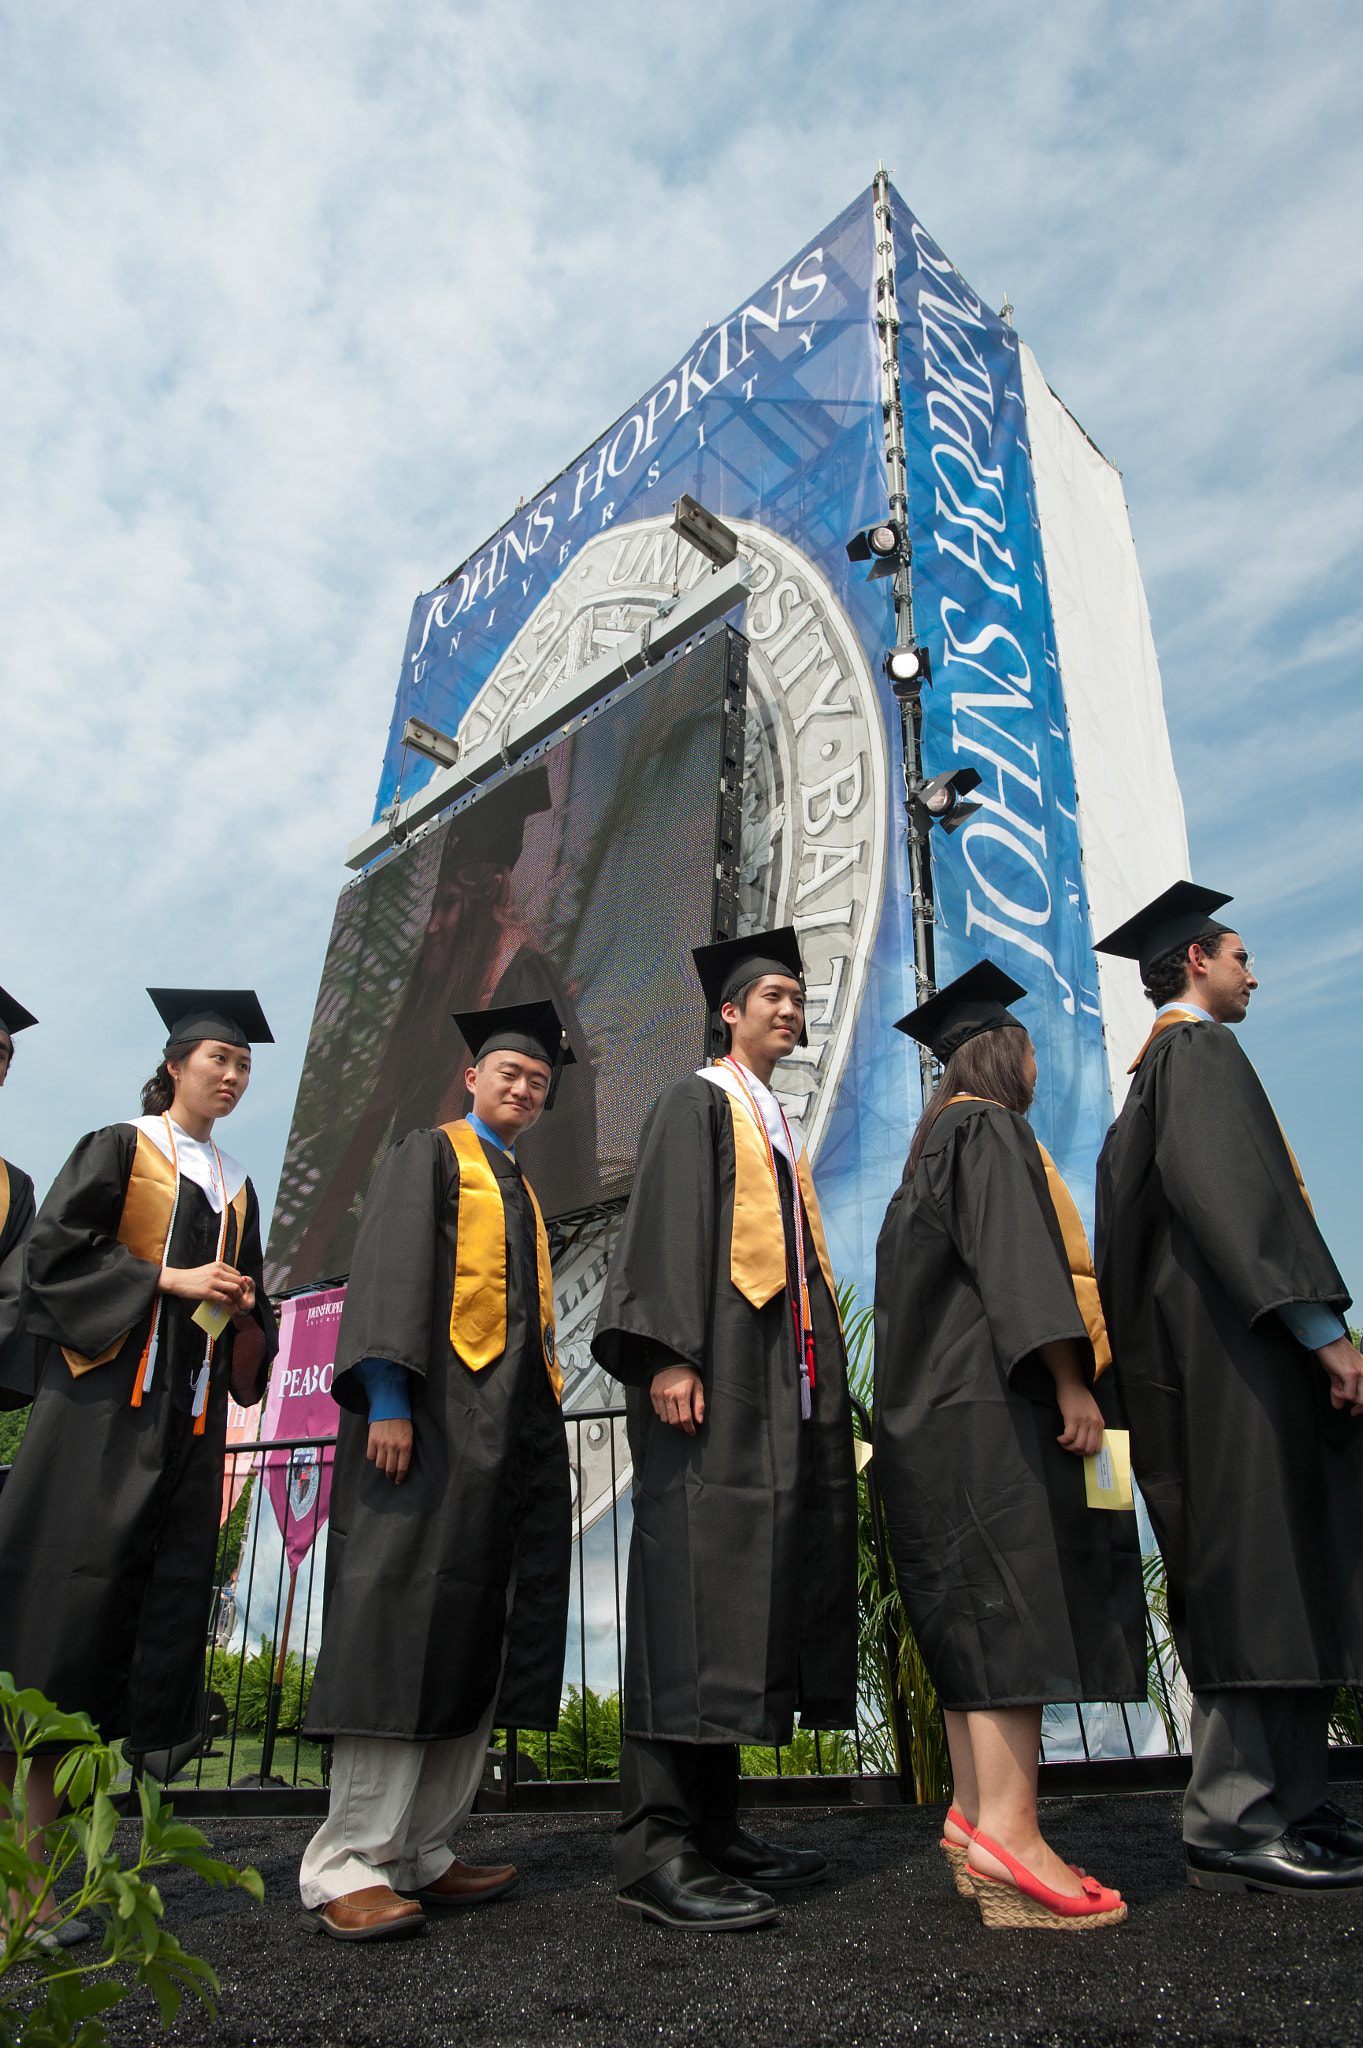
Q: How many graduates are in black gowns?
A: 6